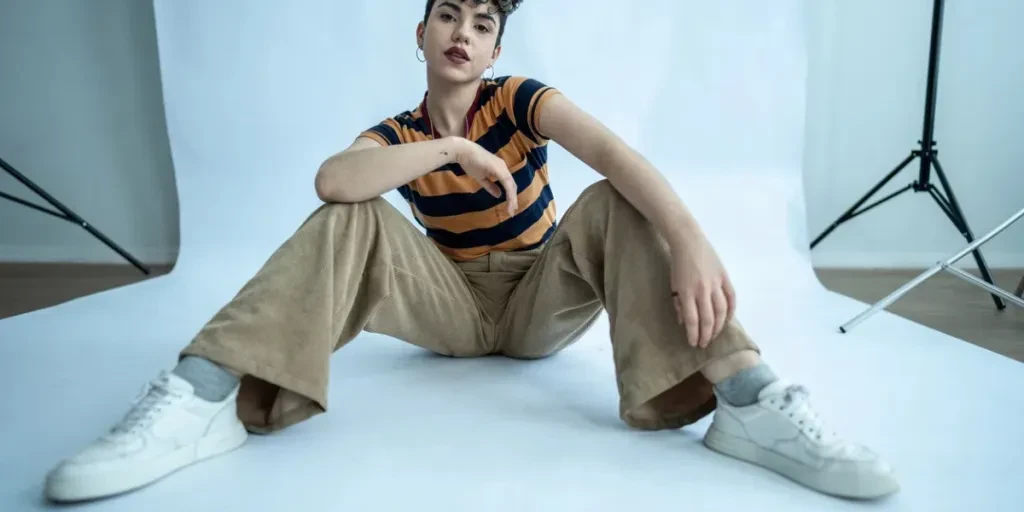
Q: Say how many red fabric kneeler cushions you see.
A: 0